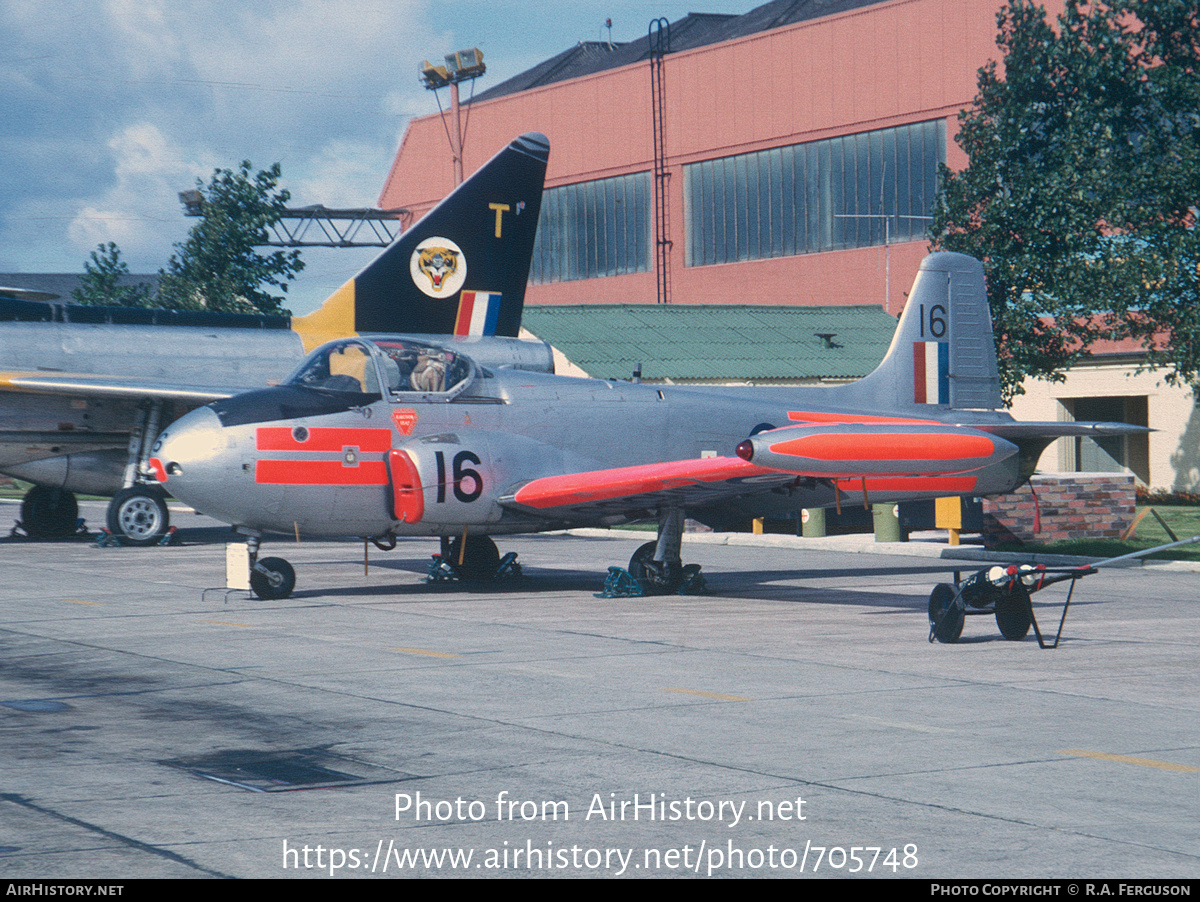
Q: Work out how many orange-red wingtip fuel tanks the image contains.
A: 1